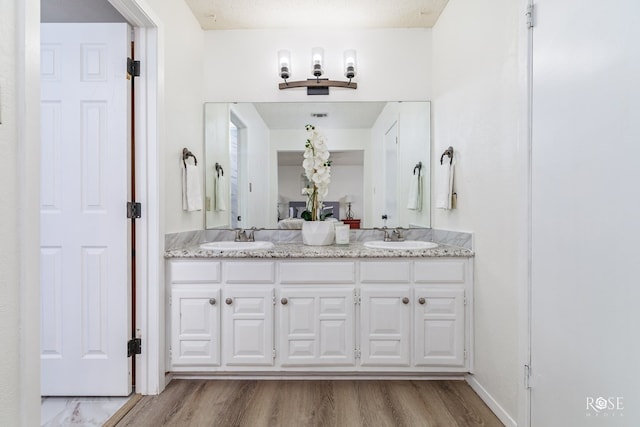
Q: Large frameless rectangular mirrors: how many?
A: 1